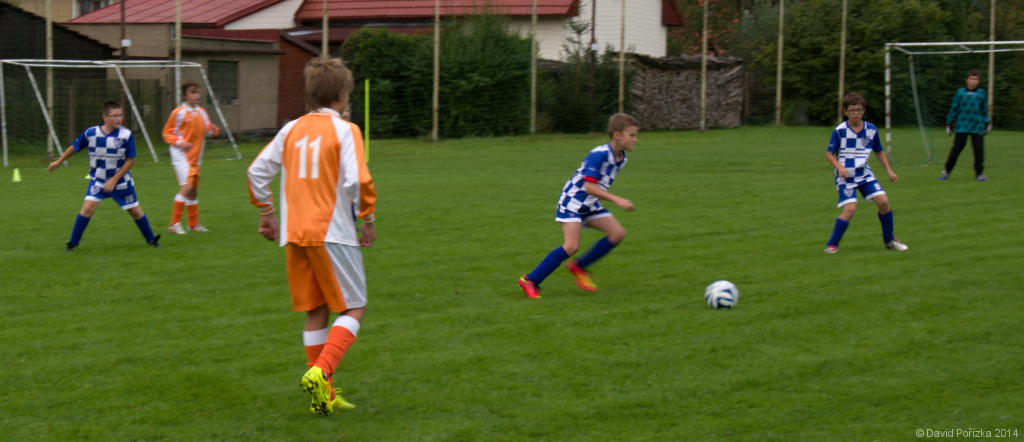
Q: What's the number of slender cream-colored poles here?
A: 10